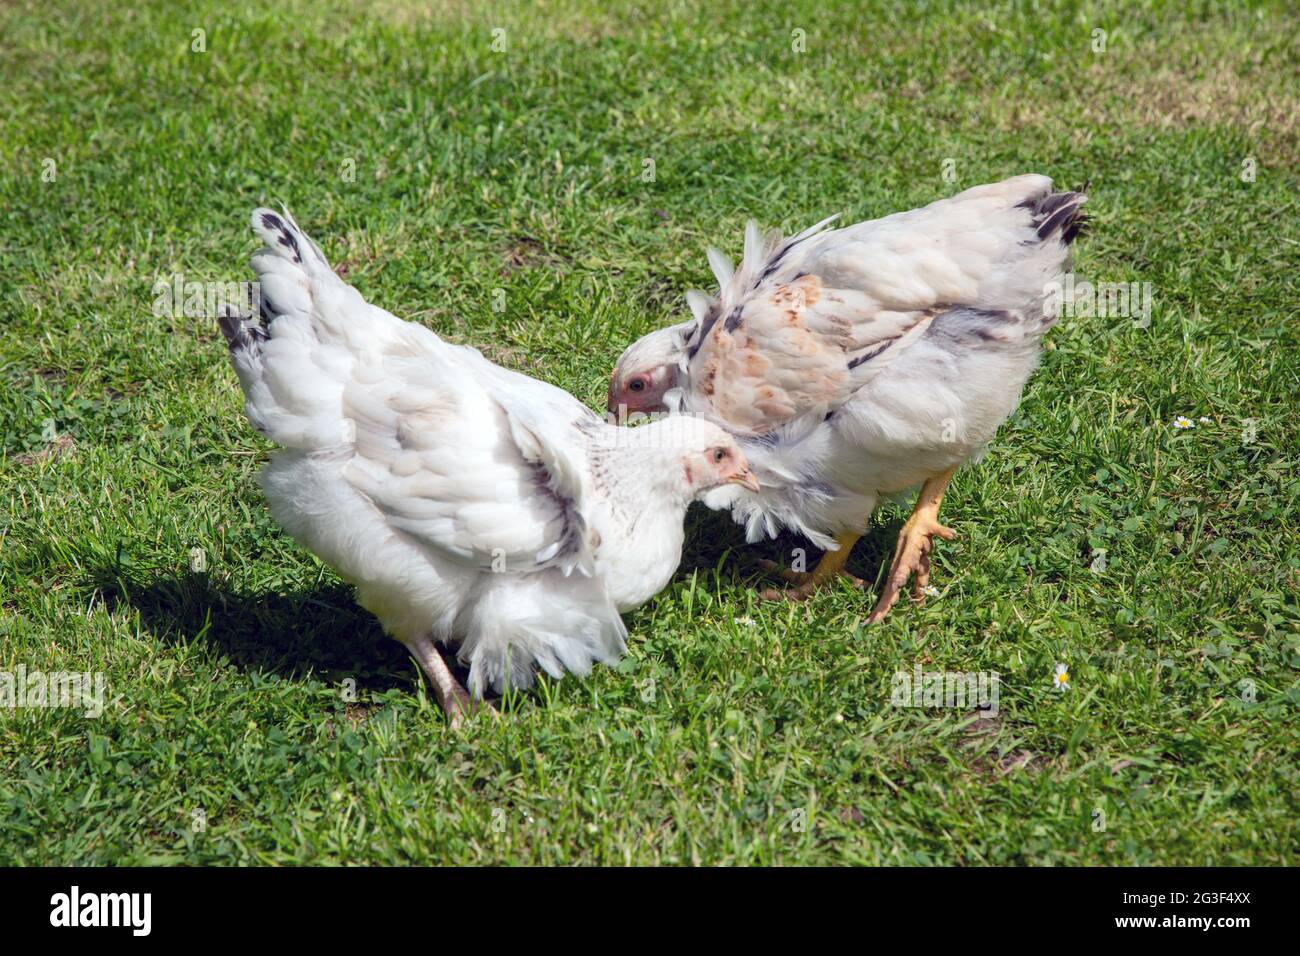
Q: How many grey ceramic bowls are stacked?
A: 0